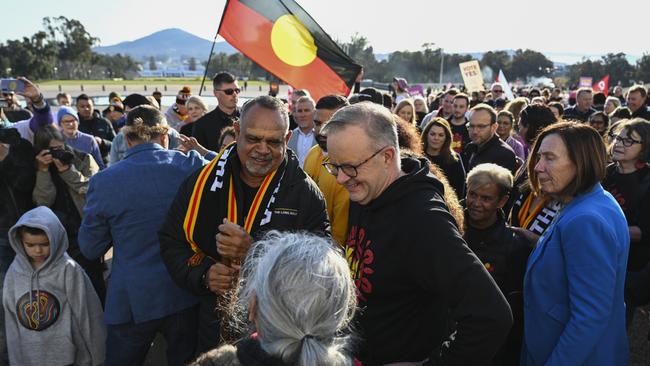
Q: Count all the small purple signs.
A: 2